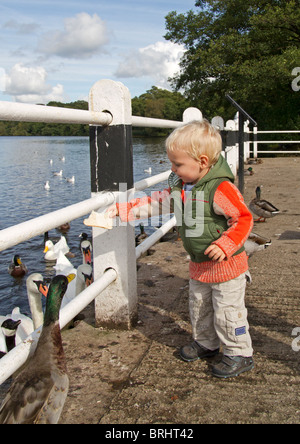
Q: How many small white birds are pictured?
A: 6